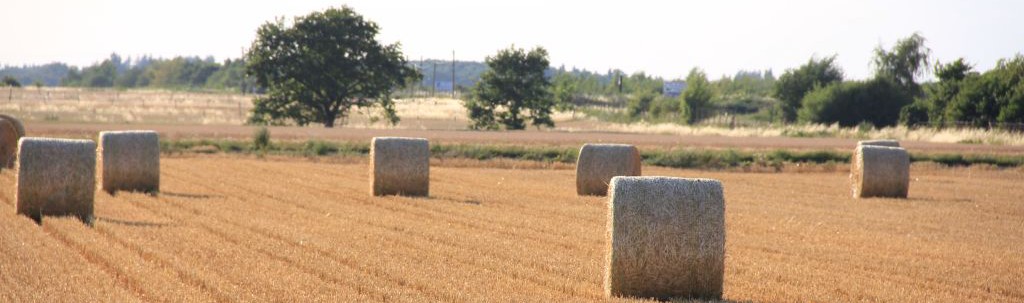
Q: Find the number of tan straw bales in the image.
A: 8